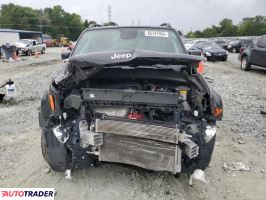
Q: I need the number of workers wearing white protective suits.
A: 0